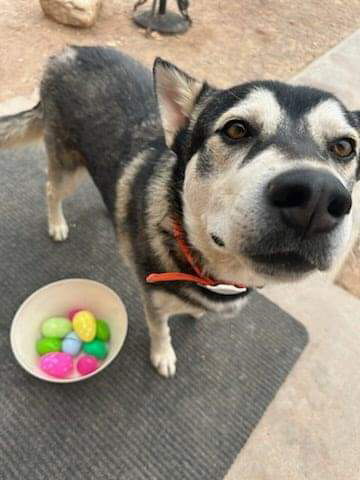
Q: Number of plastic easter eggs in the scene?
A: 9